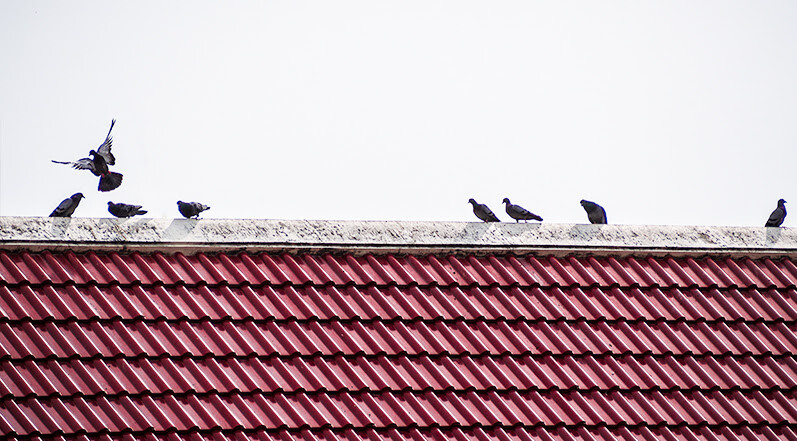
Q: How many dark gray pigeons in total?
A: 8